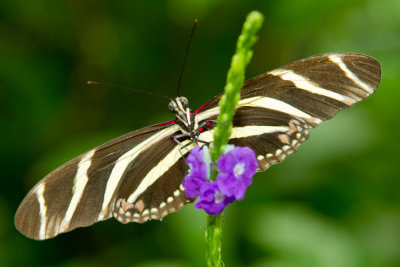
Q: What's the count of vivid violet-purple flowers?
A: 3